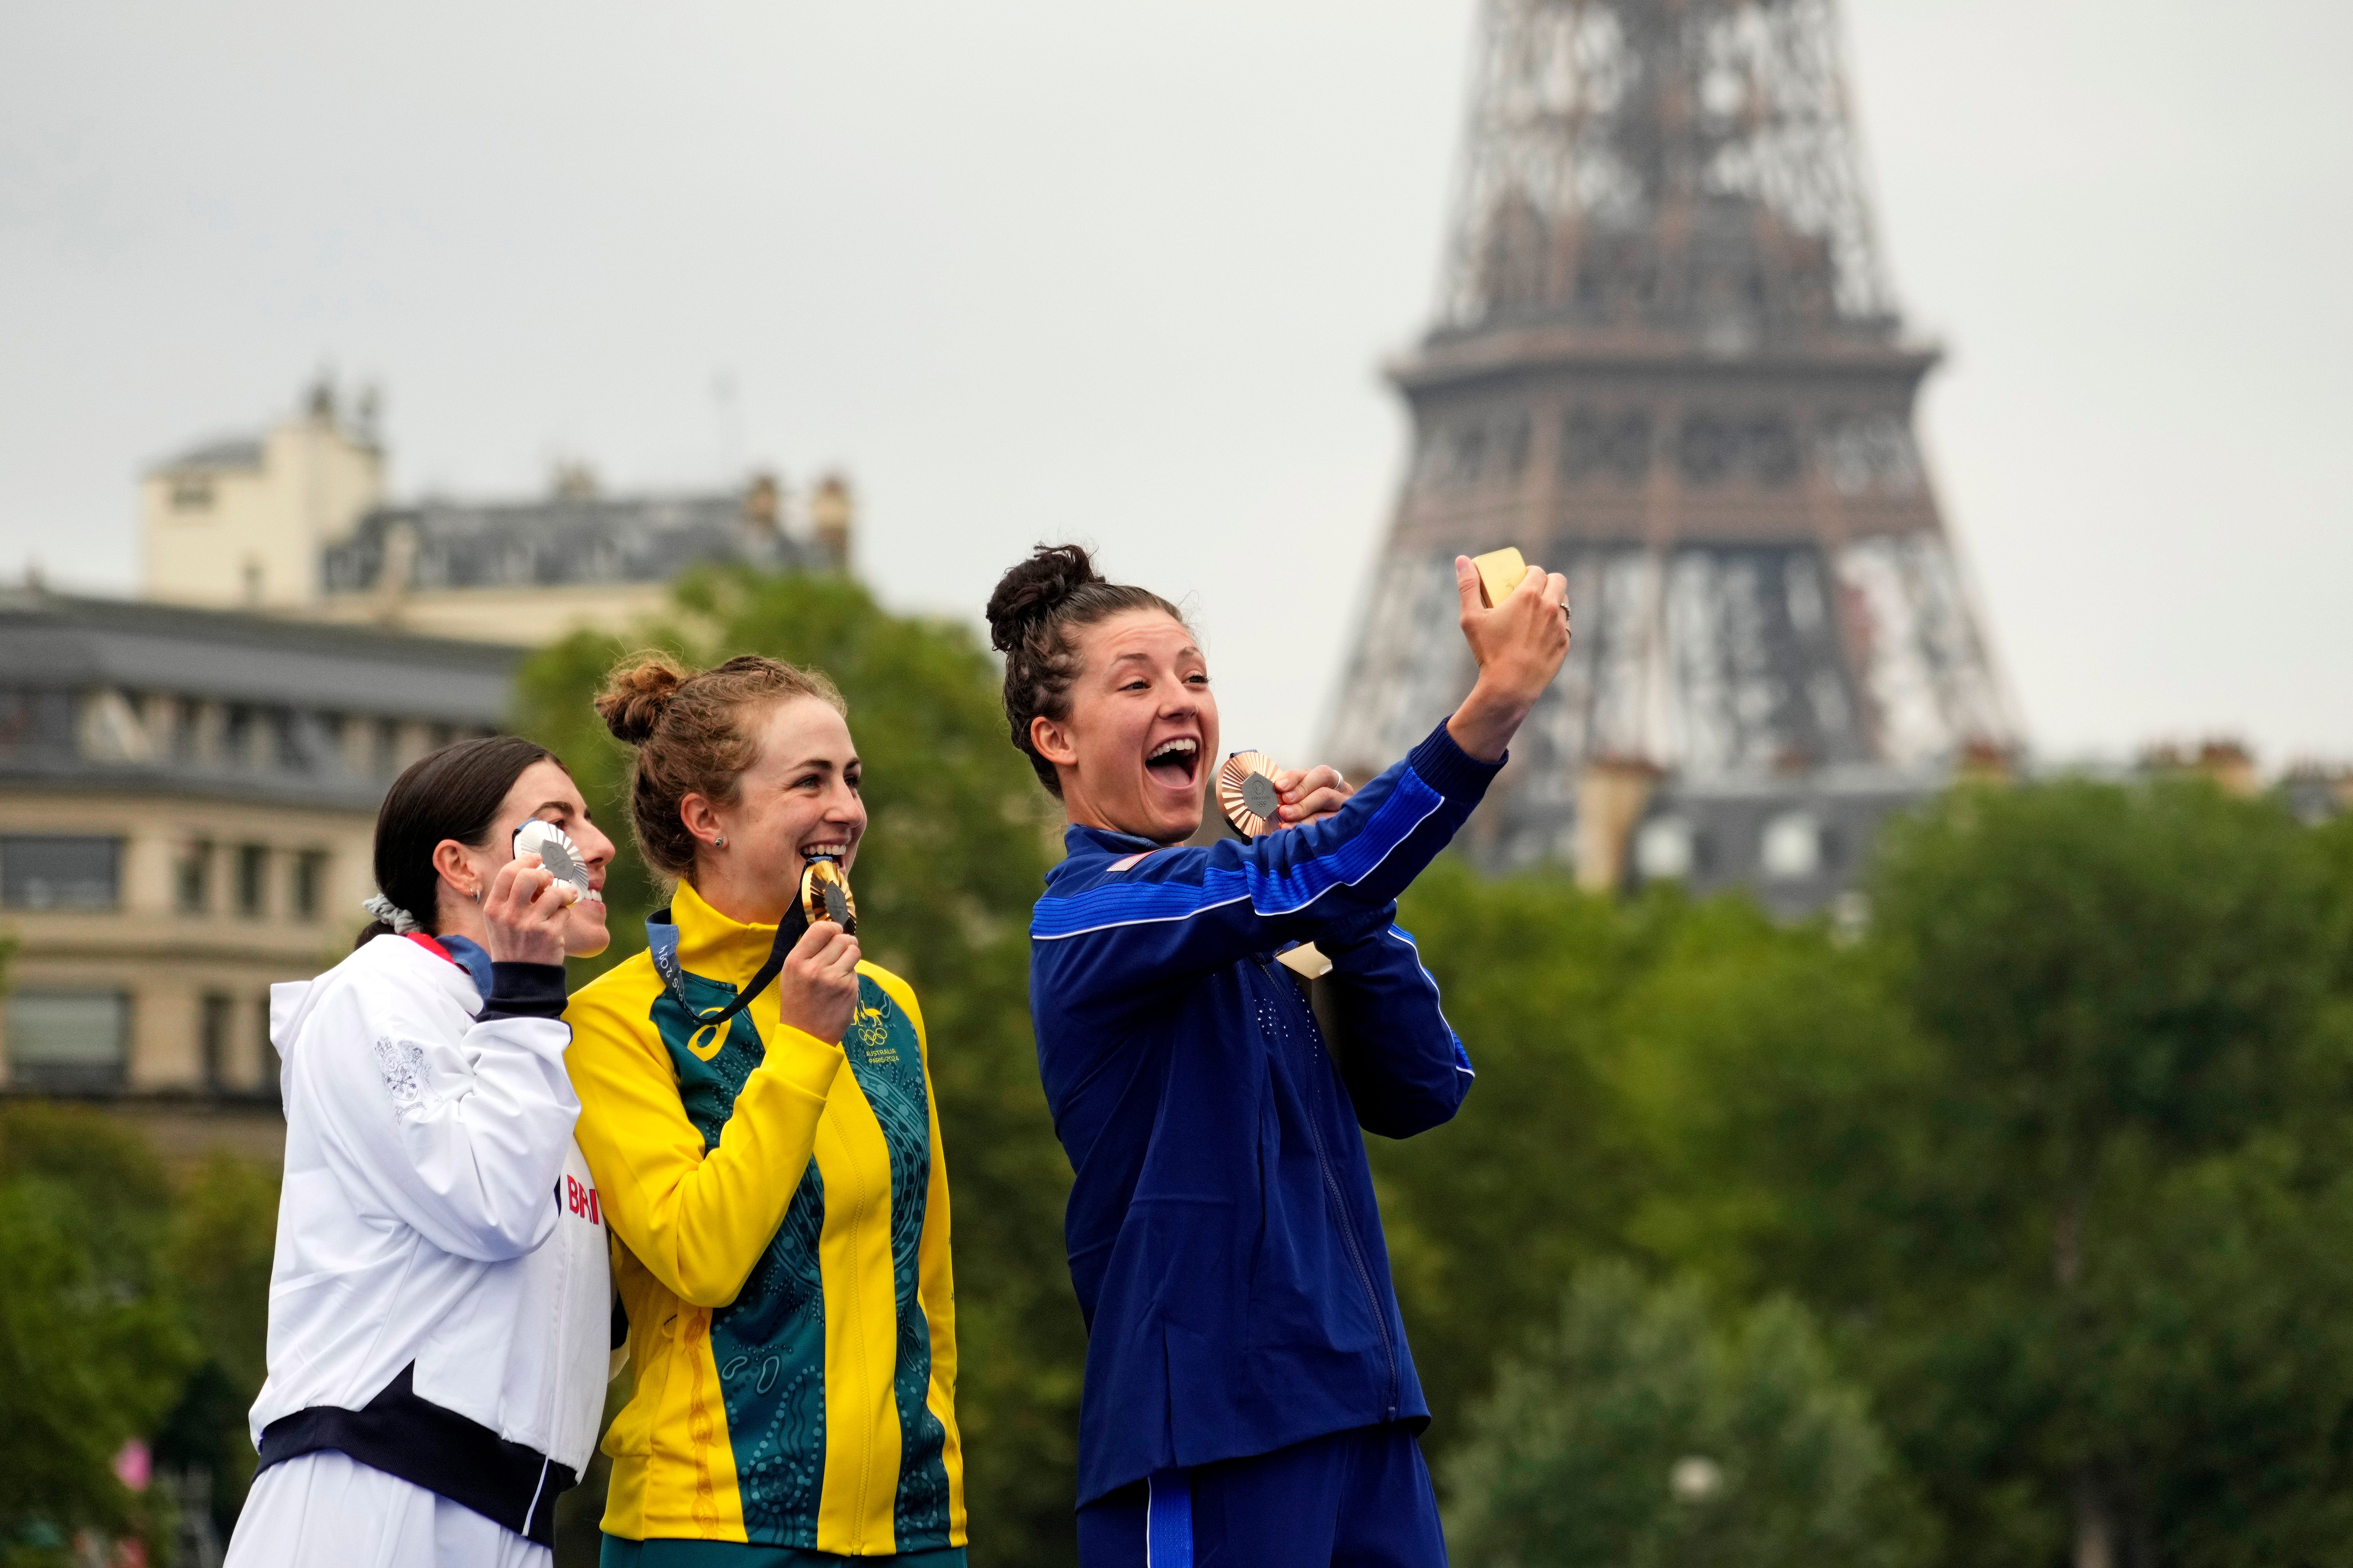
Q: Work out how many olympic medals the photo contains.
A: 3